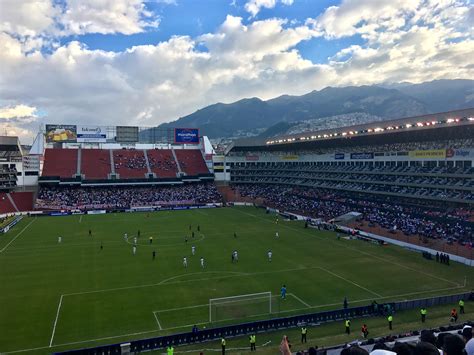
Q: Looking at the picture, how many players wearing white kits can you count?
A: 10